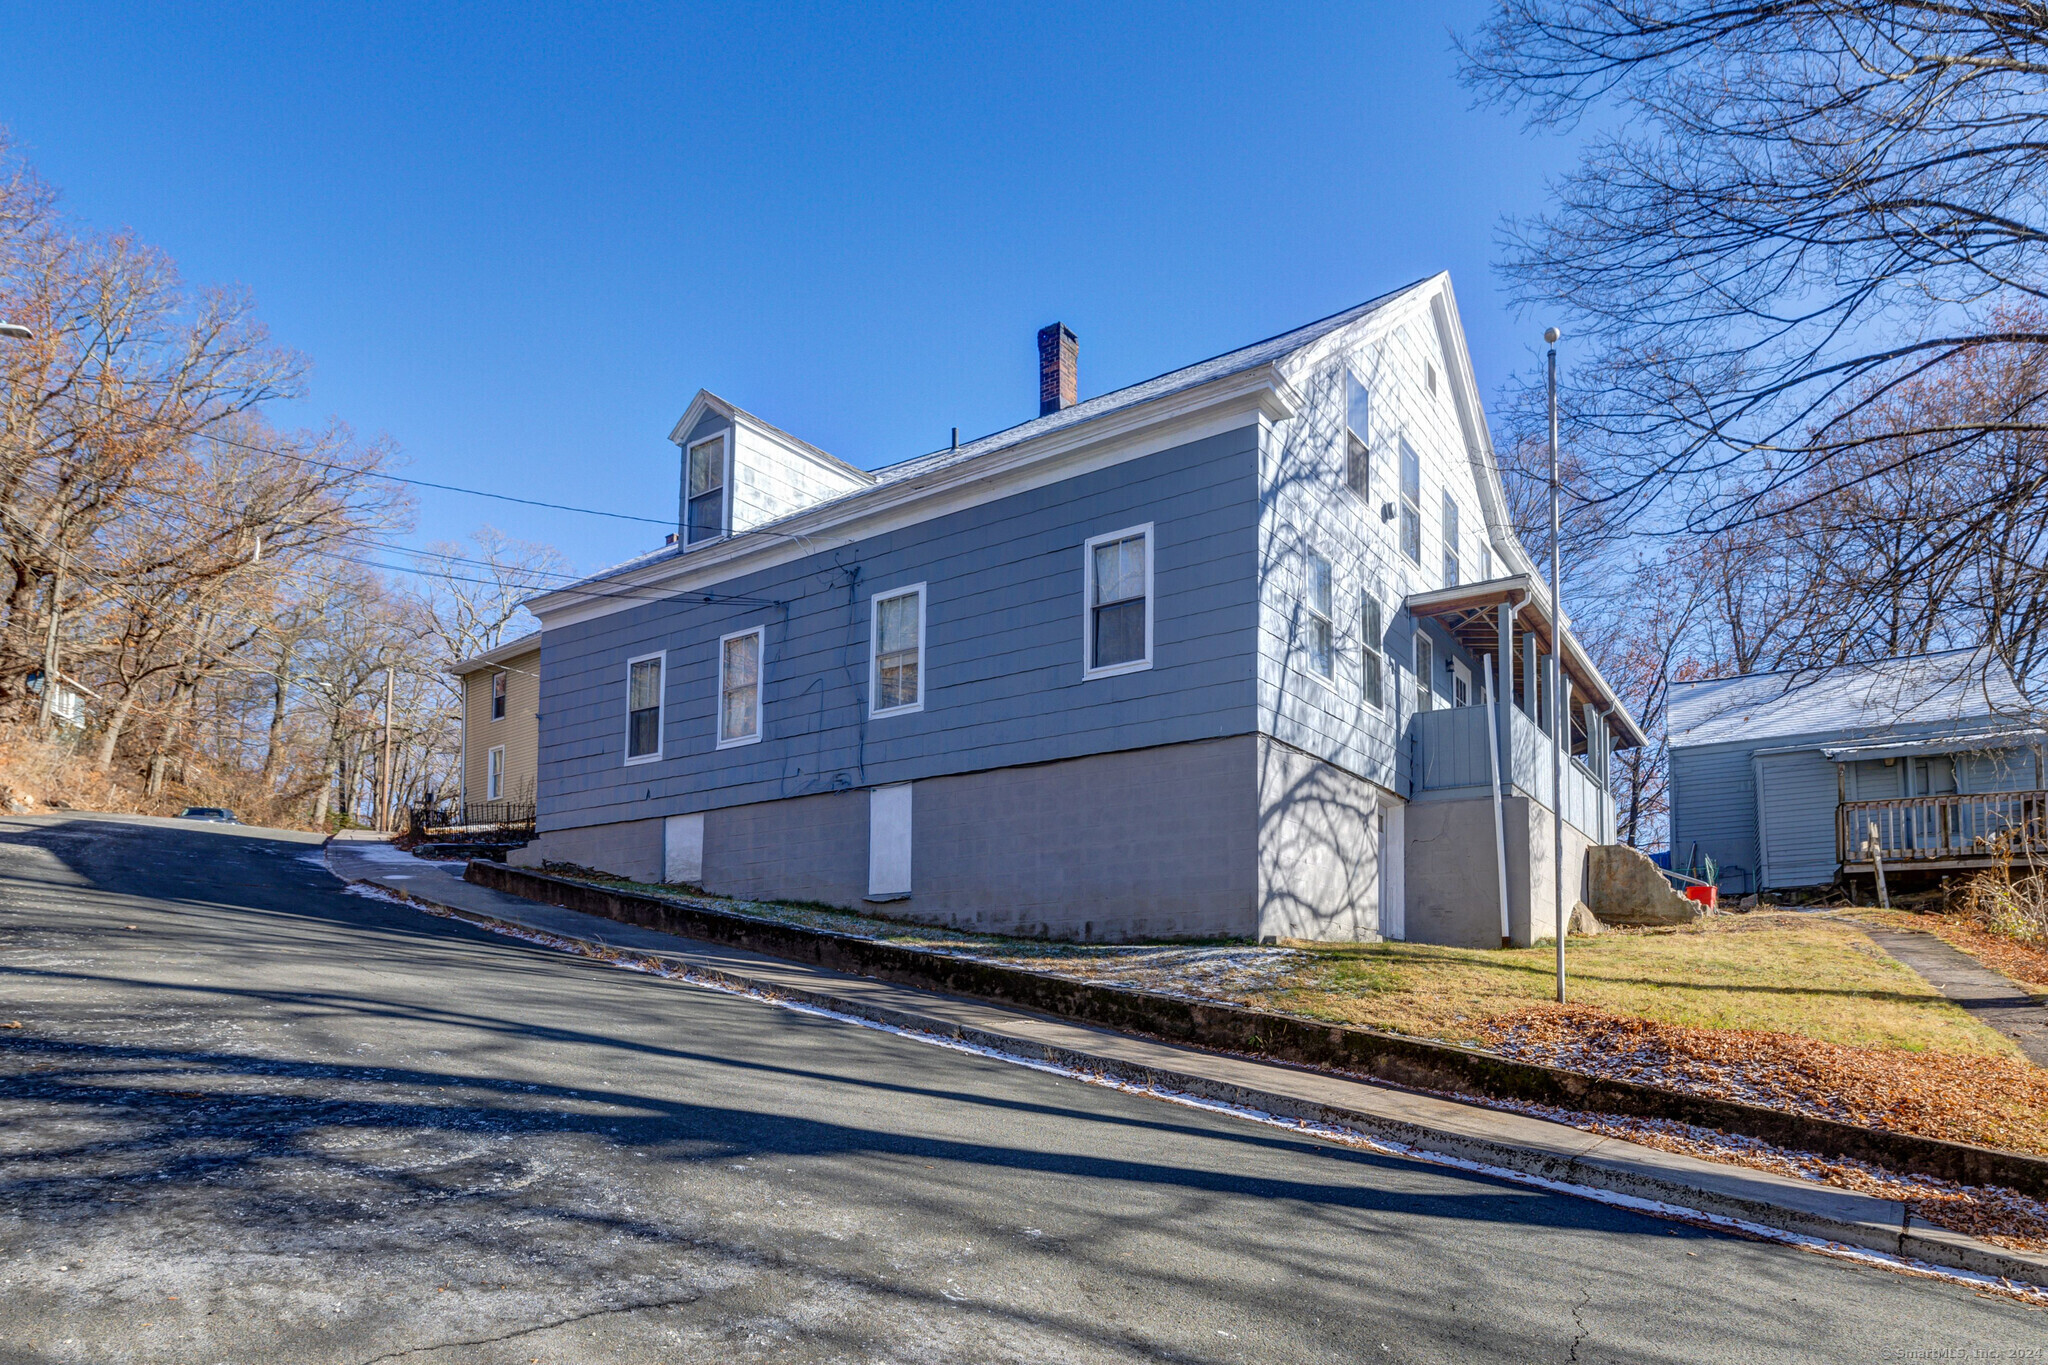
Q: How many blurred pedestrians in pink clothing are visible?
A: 0